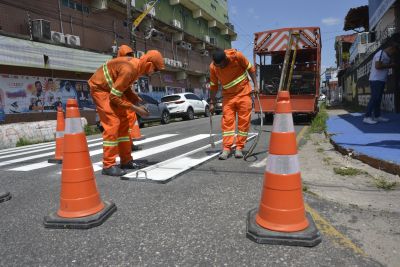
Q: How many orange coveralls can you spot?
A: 3